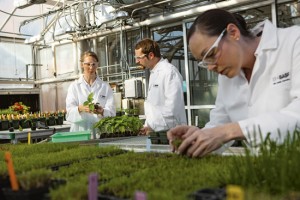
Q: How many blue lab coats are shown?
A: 0